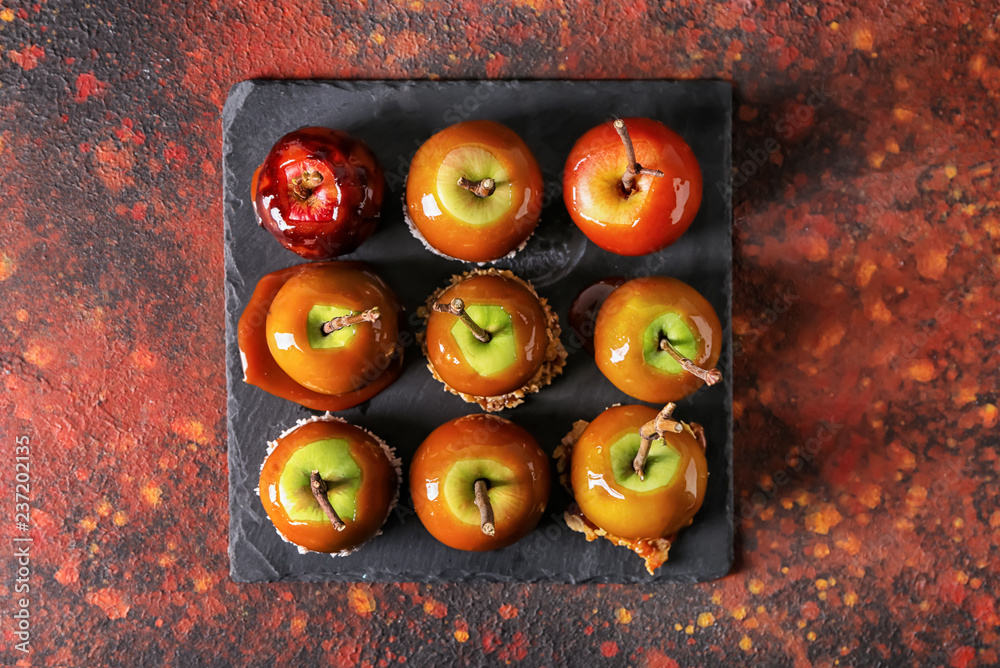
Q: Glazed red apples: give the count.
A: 2